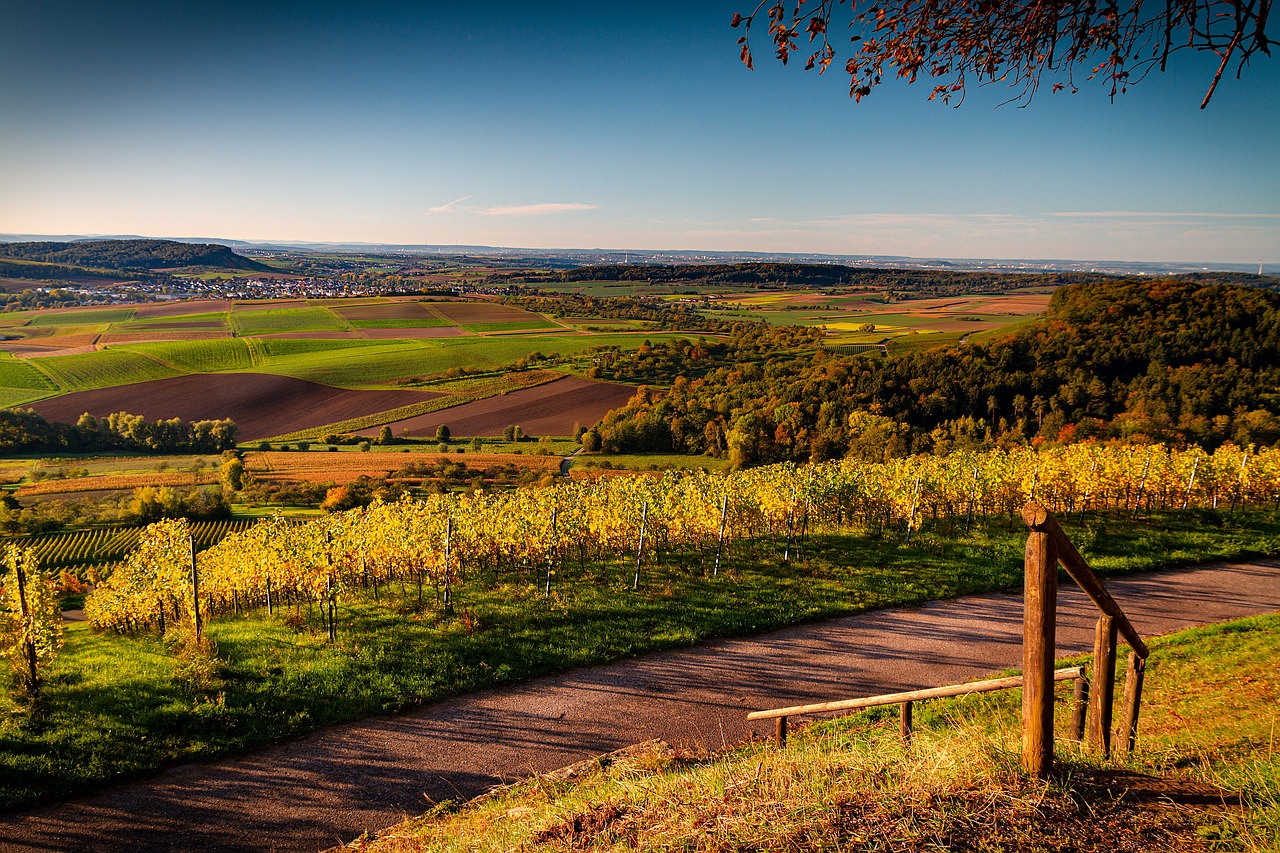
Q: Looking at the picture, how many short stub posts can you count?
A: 3